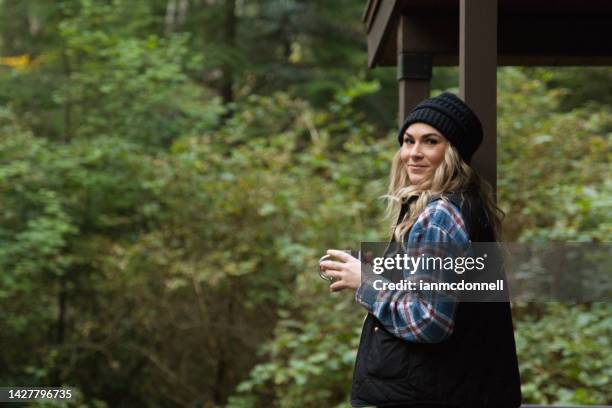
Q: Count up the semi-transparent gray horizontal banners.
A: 2